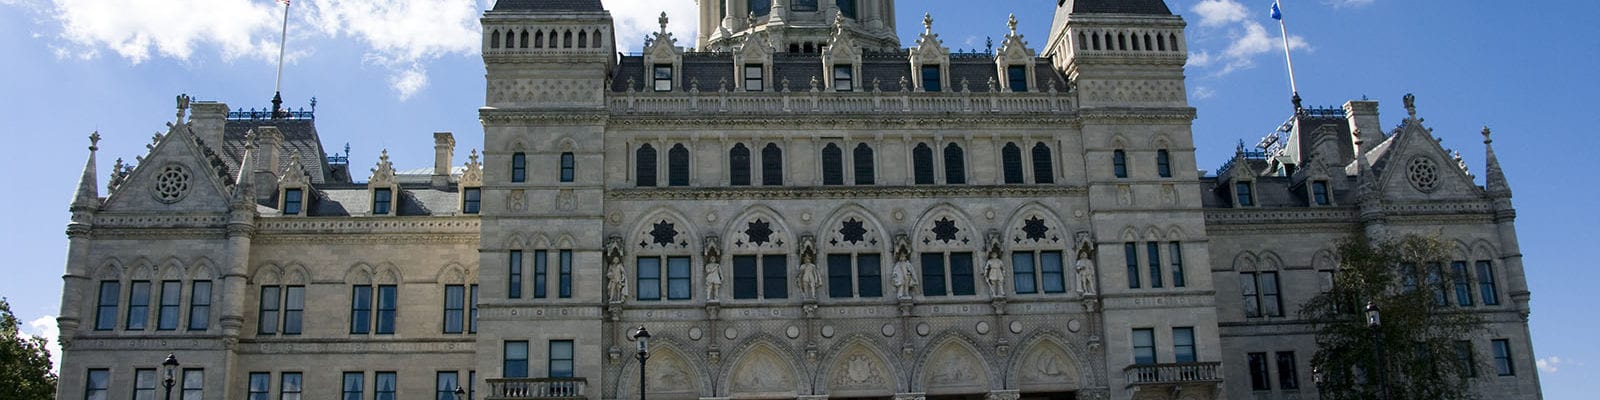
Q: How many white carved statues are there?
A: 6